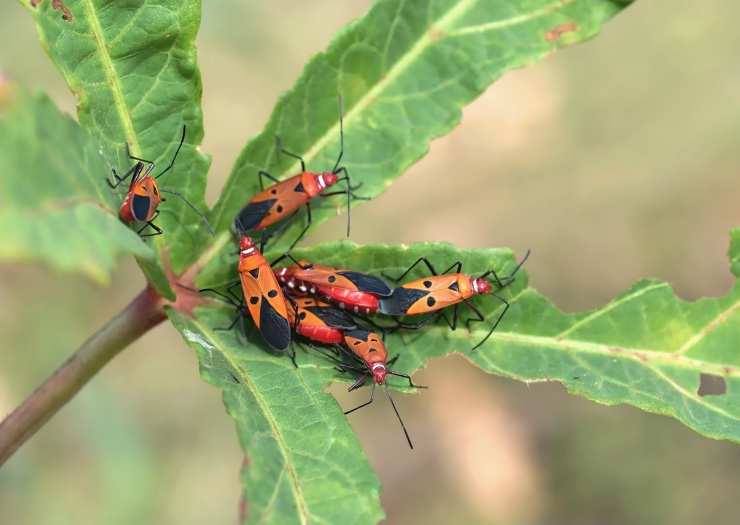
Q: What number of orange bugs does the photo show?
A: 7